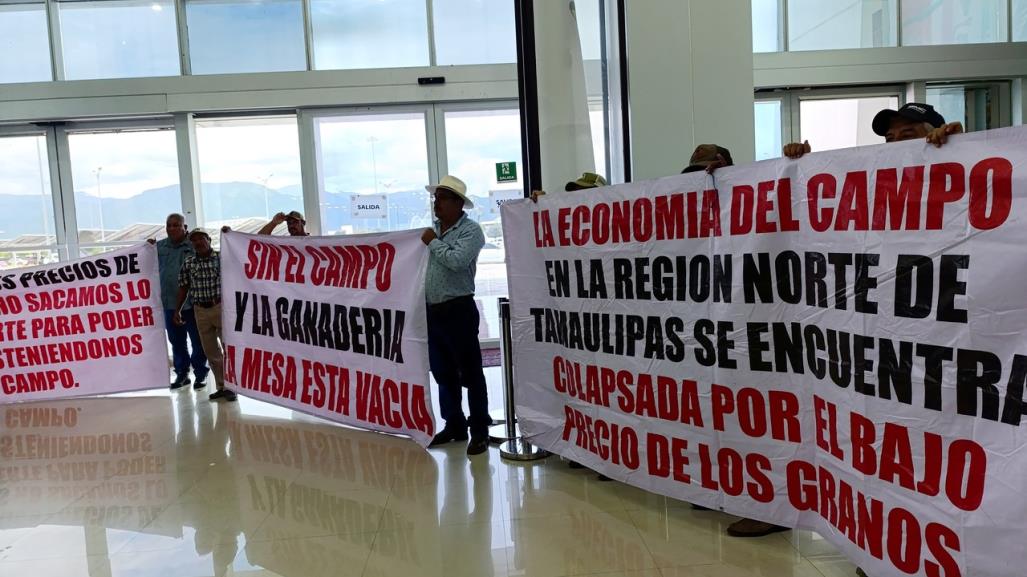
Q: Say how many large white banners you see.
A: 3